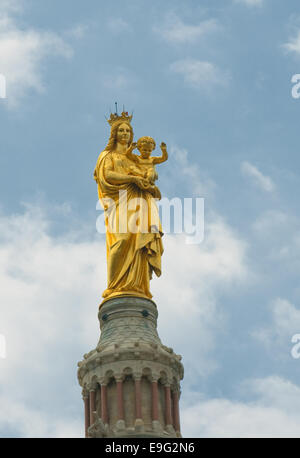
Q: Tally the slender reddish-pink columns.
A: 8